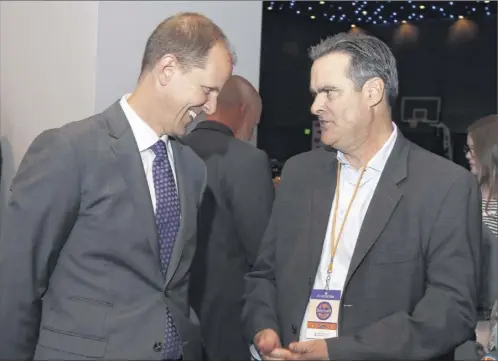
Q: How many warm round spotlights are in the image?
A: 3